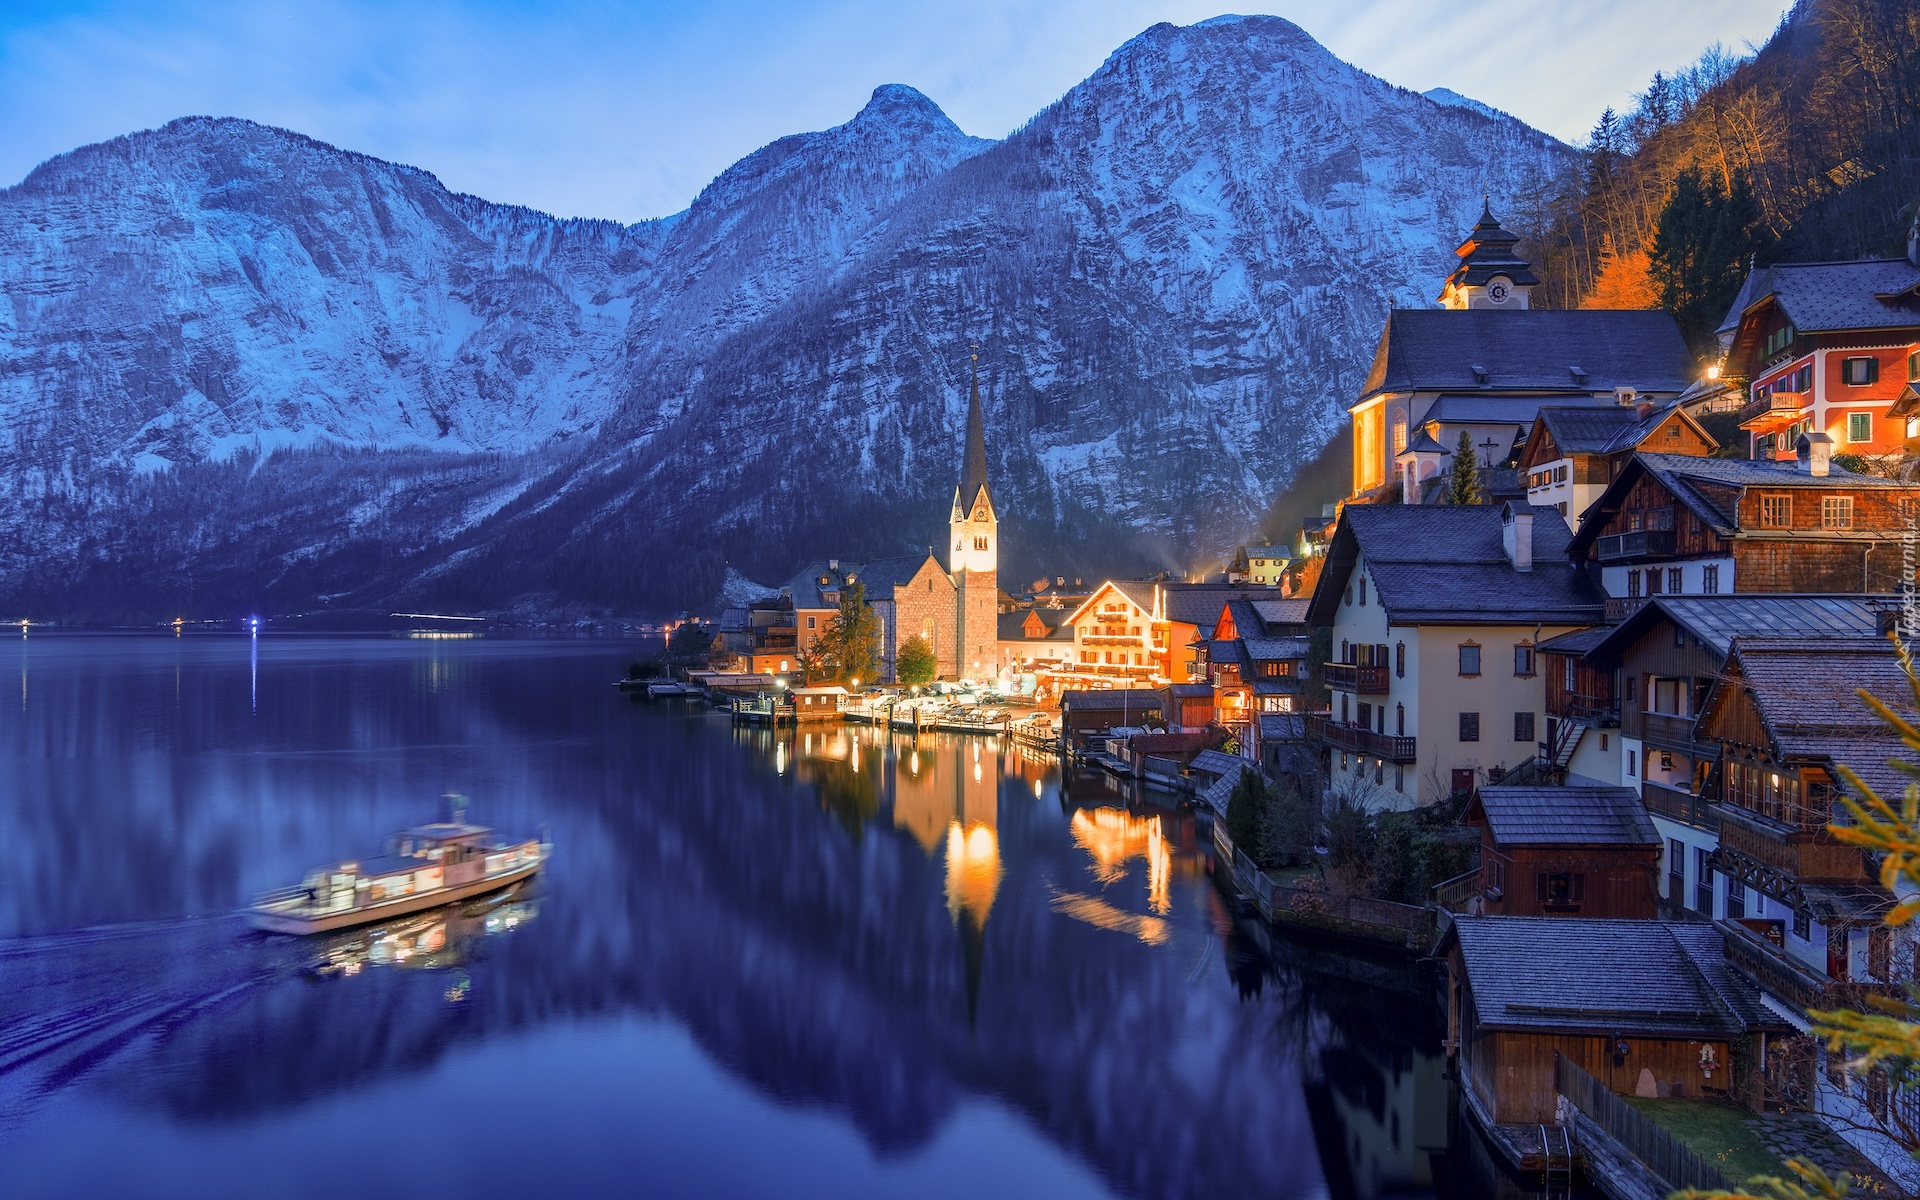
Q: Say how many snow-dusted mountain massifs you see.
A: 3